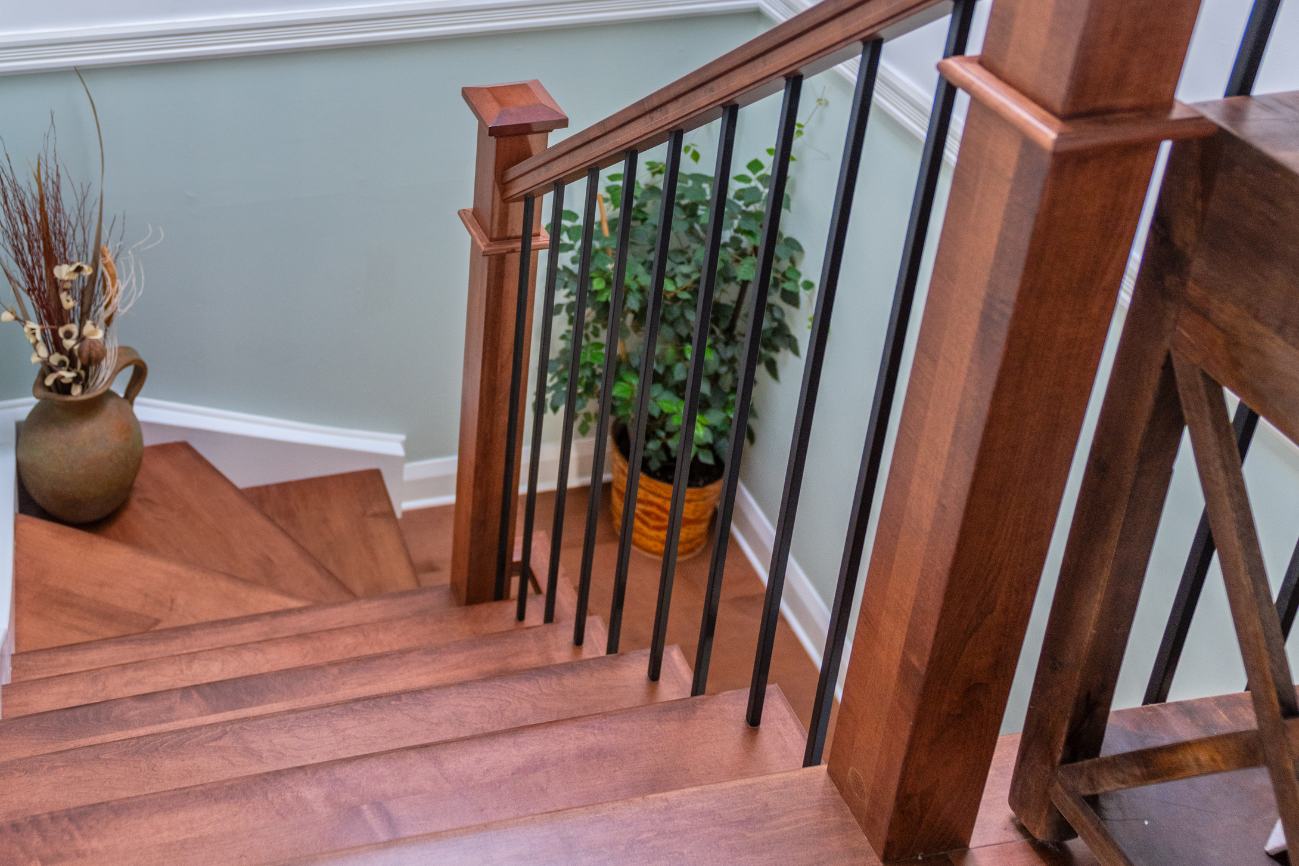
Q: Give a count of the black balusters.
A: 12